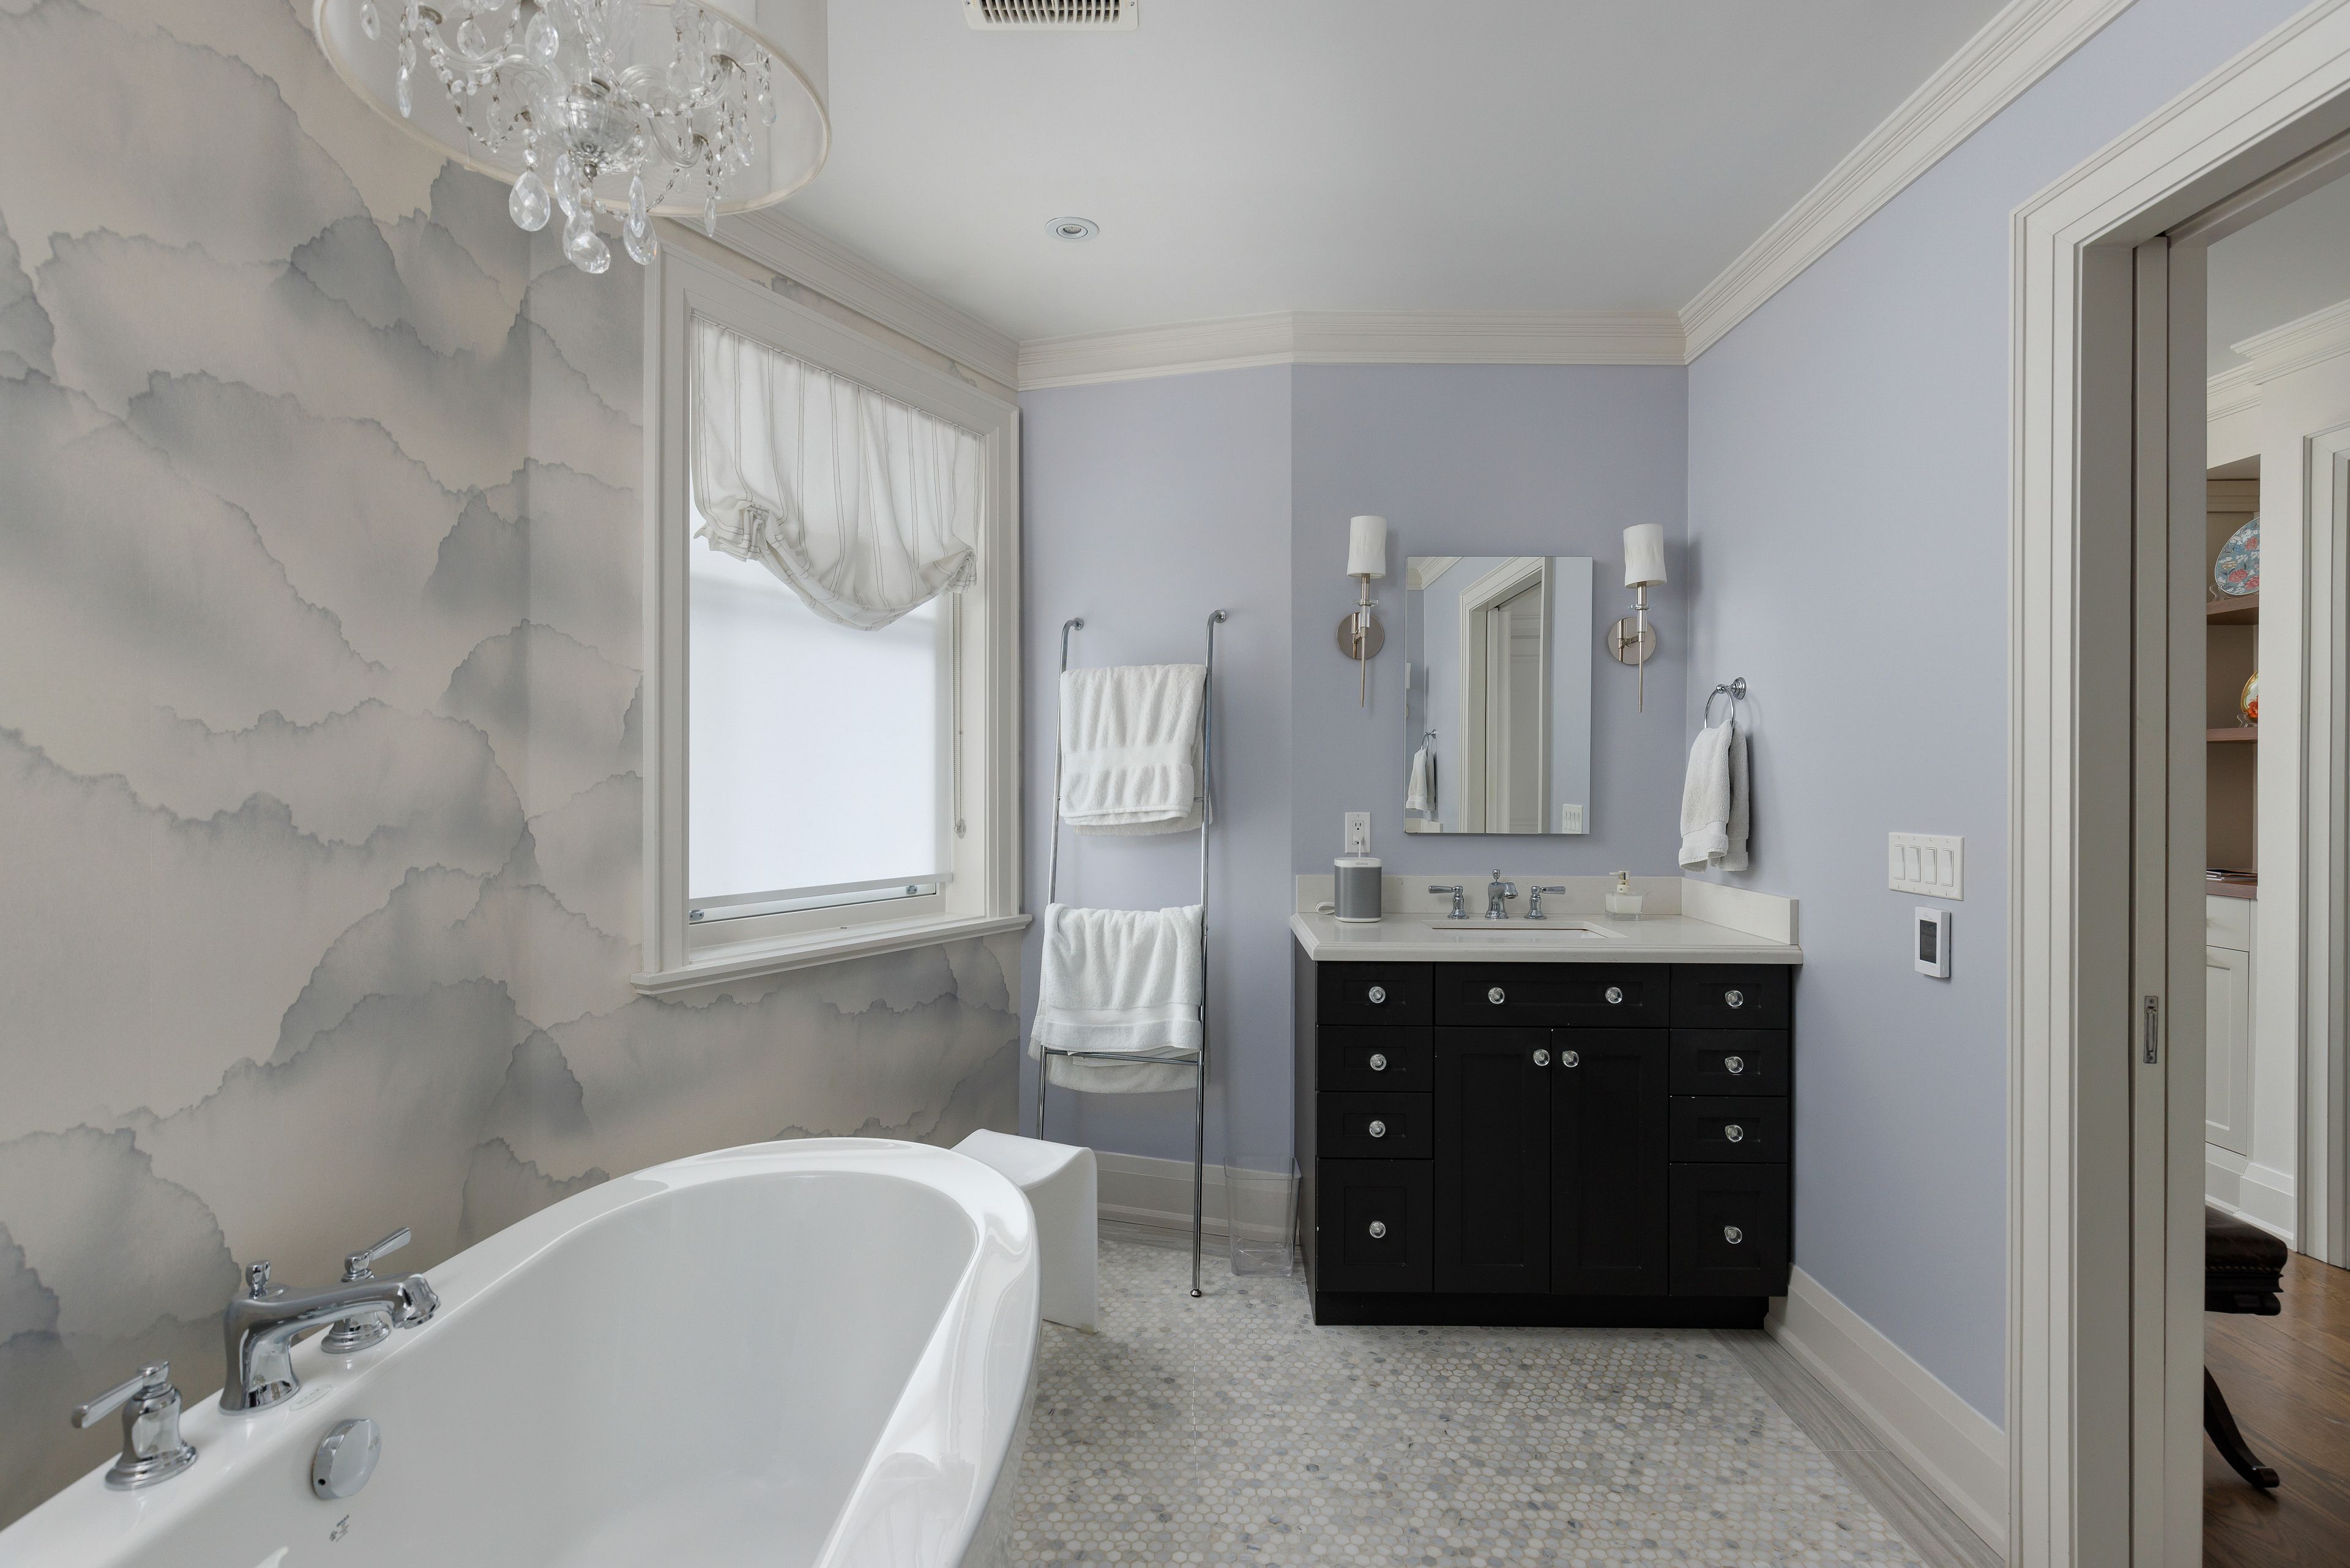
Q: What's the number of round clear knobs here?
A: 12